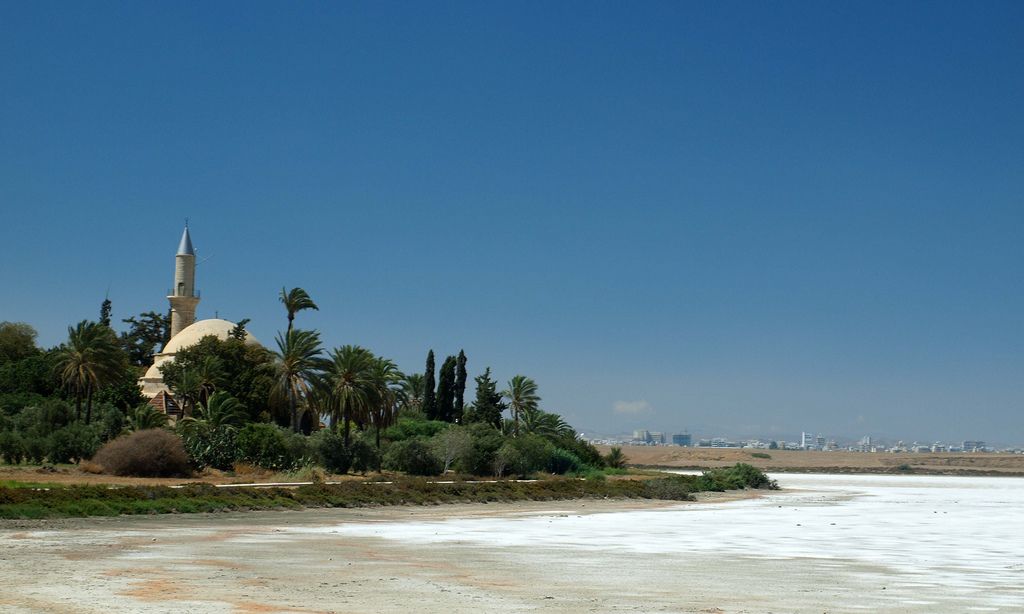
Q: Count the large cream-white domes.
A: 1